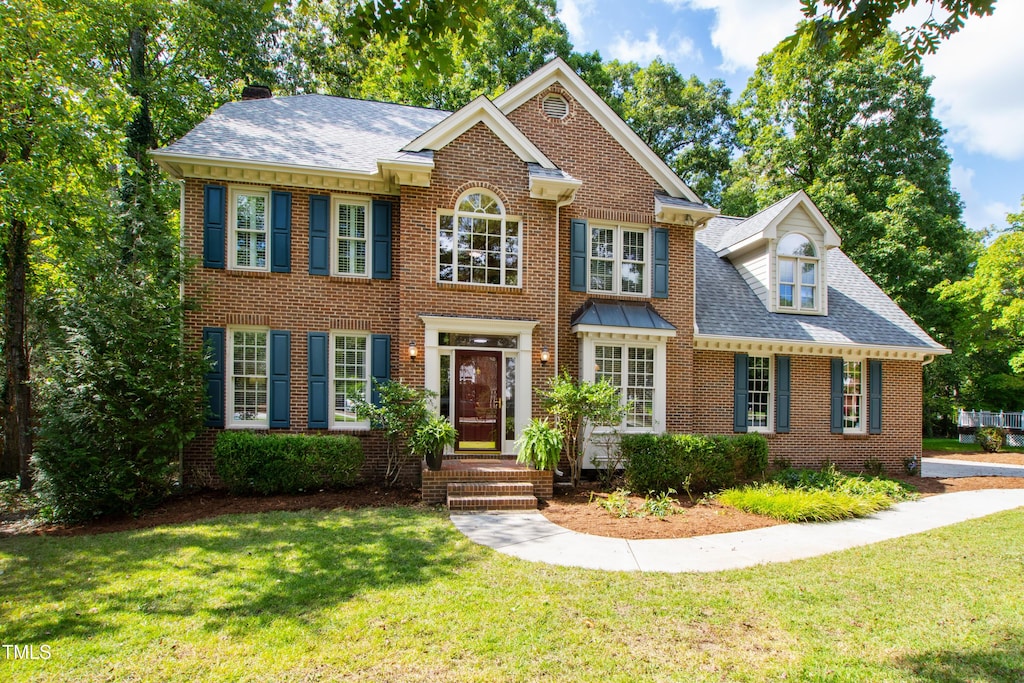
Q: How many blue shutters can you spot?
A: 14